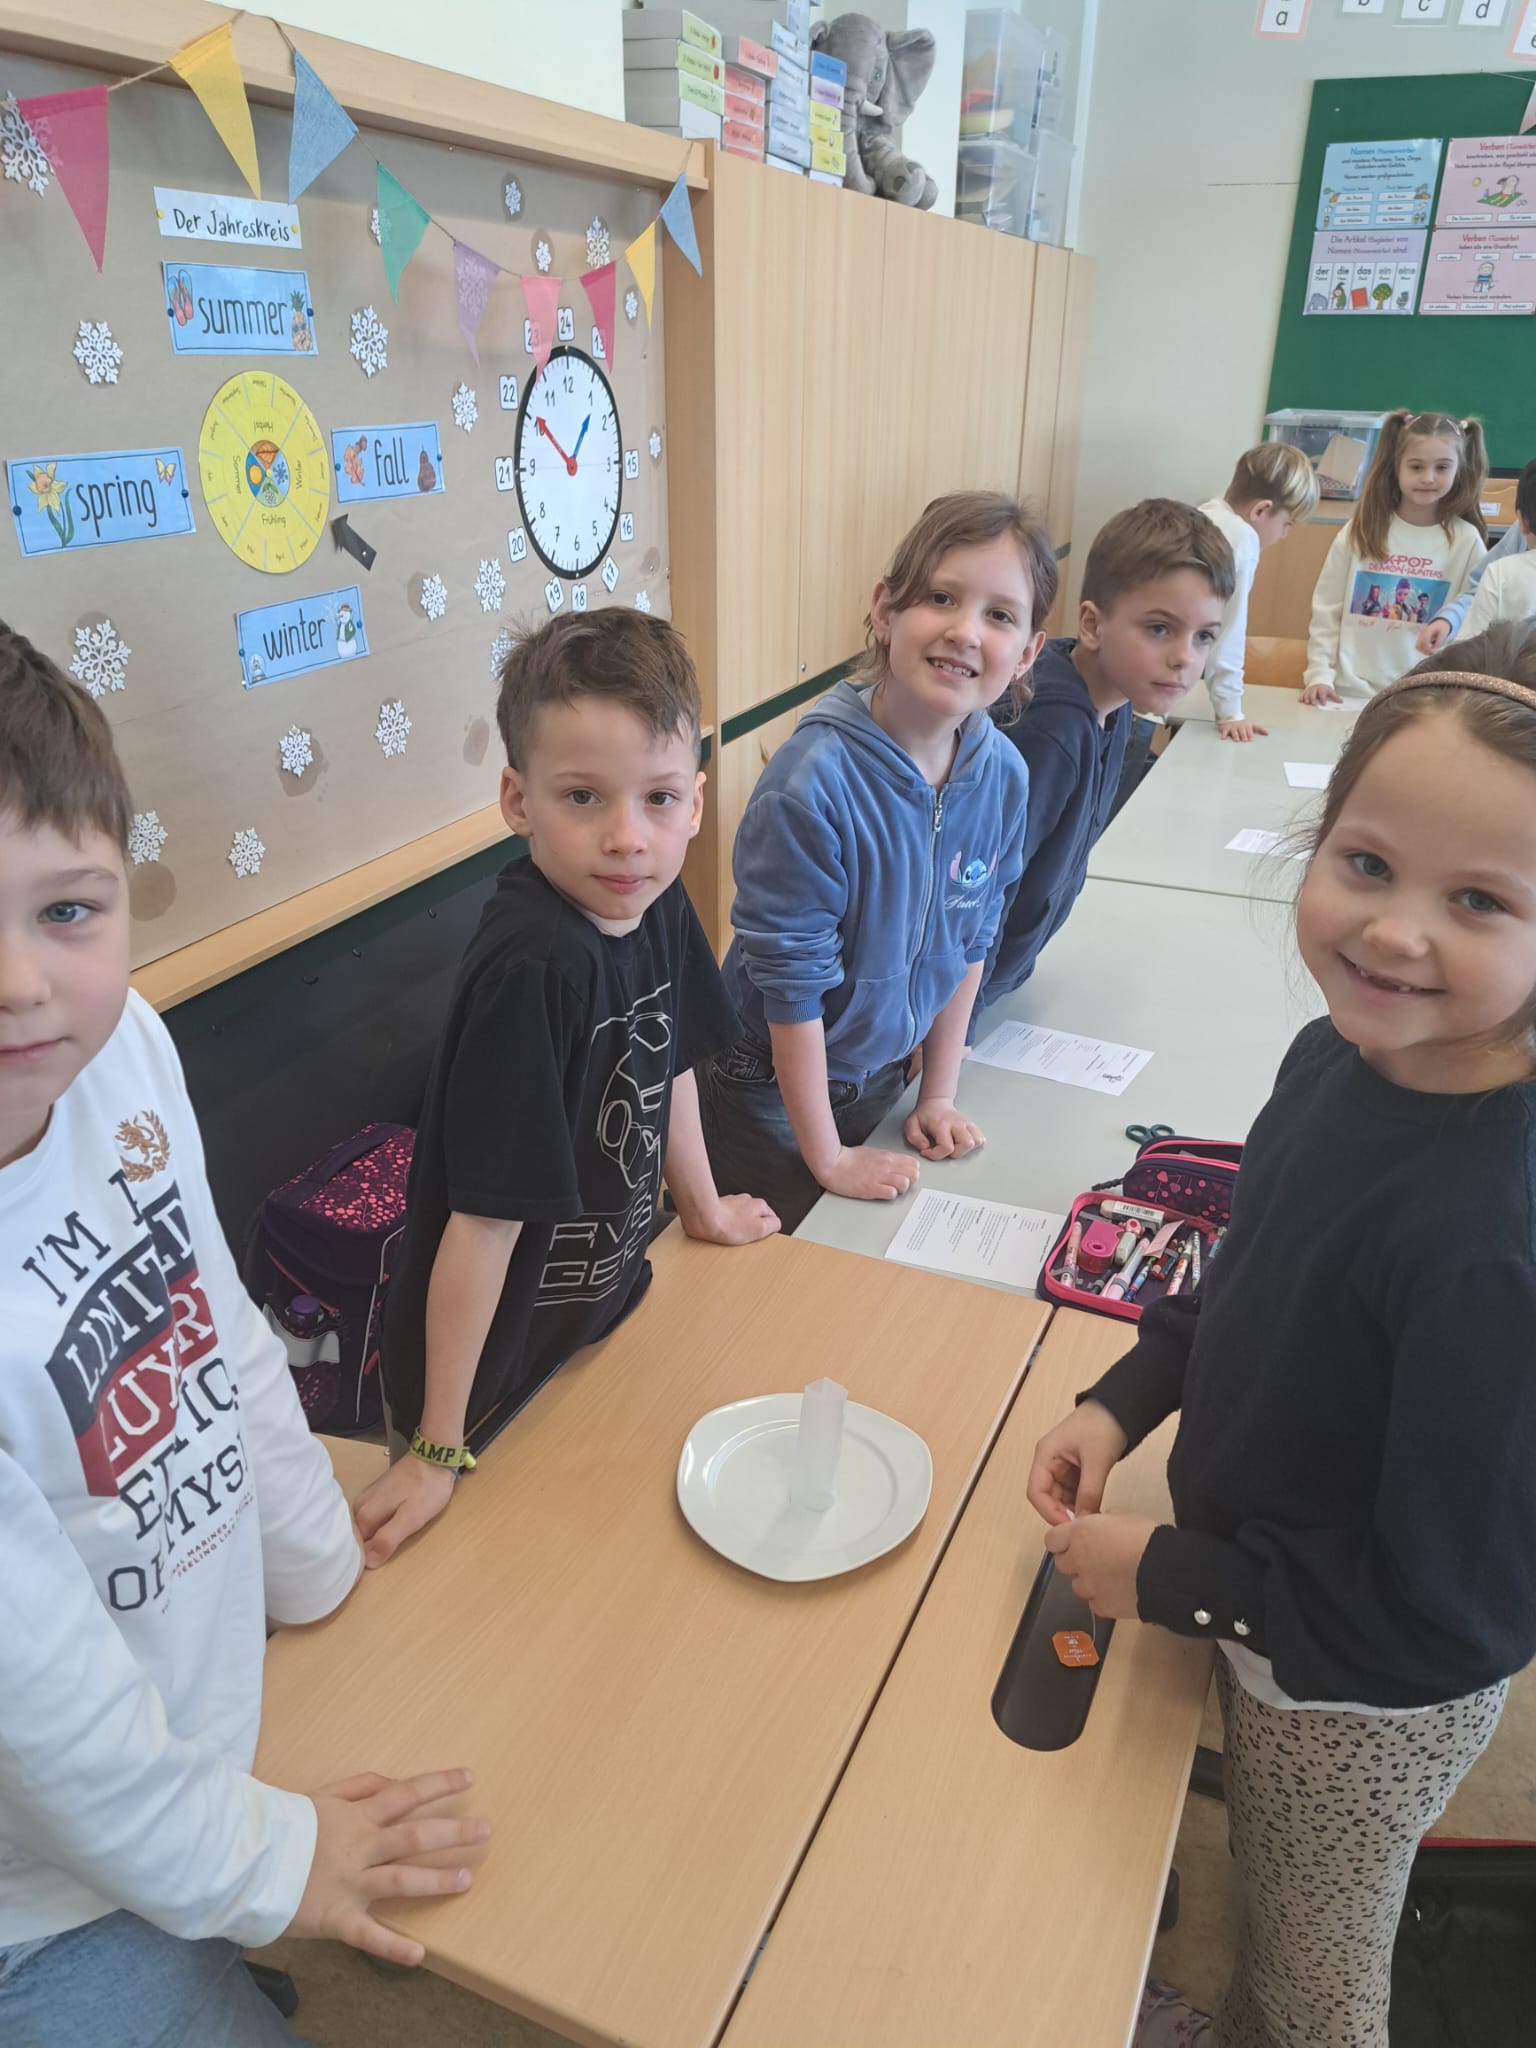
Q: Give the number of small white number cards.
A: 11